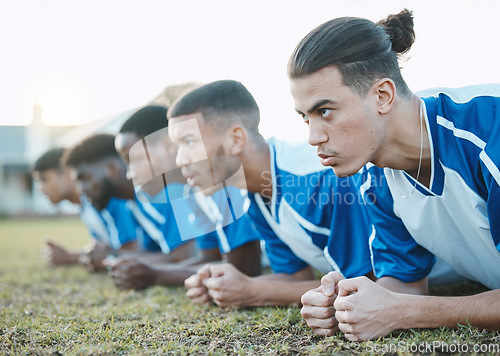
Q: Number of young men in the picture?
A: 5